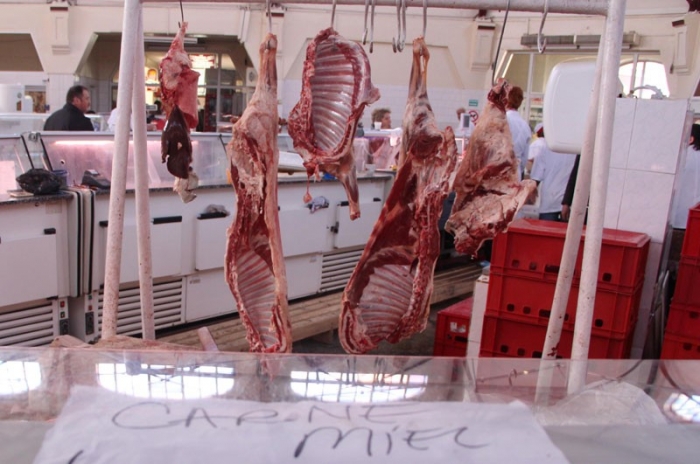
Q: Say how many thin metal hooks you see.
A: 10